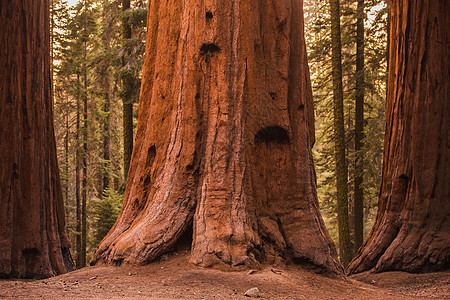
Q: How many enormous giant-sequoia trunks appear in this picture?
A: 3